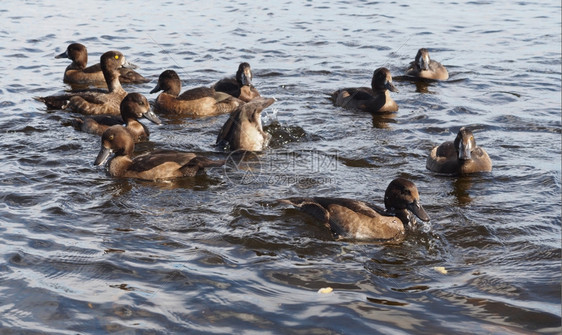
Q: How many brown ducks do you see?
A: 11